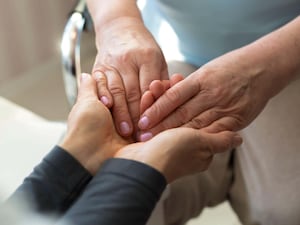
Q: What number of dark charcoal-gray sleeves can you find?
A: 2